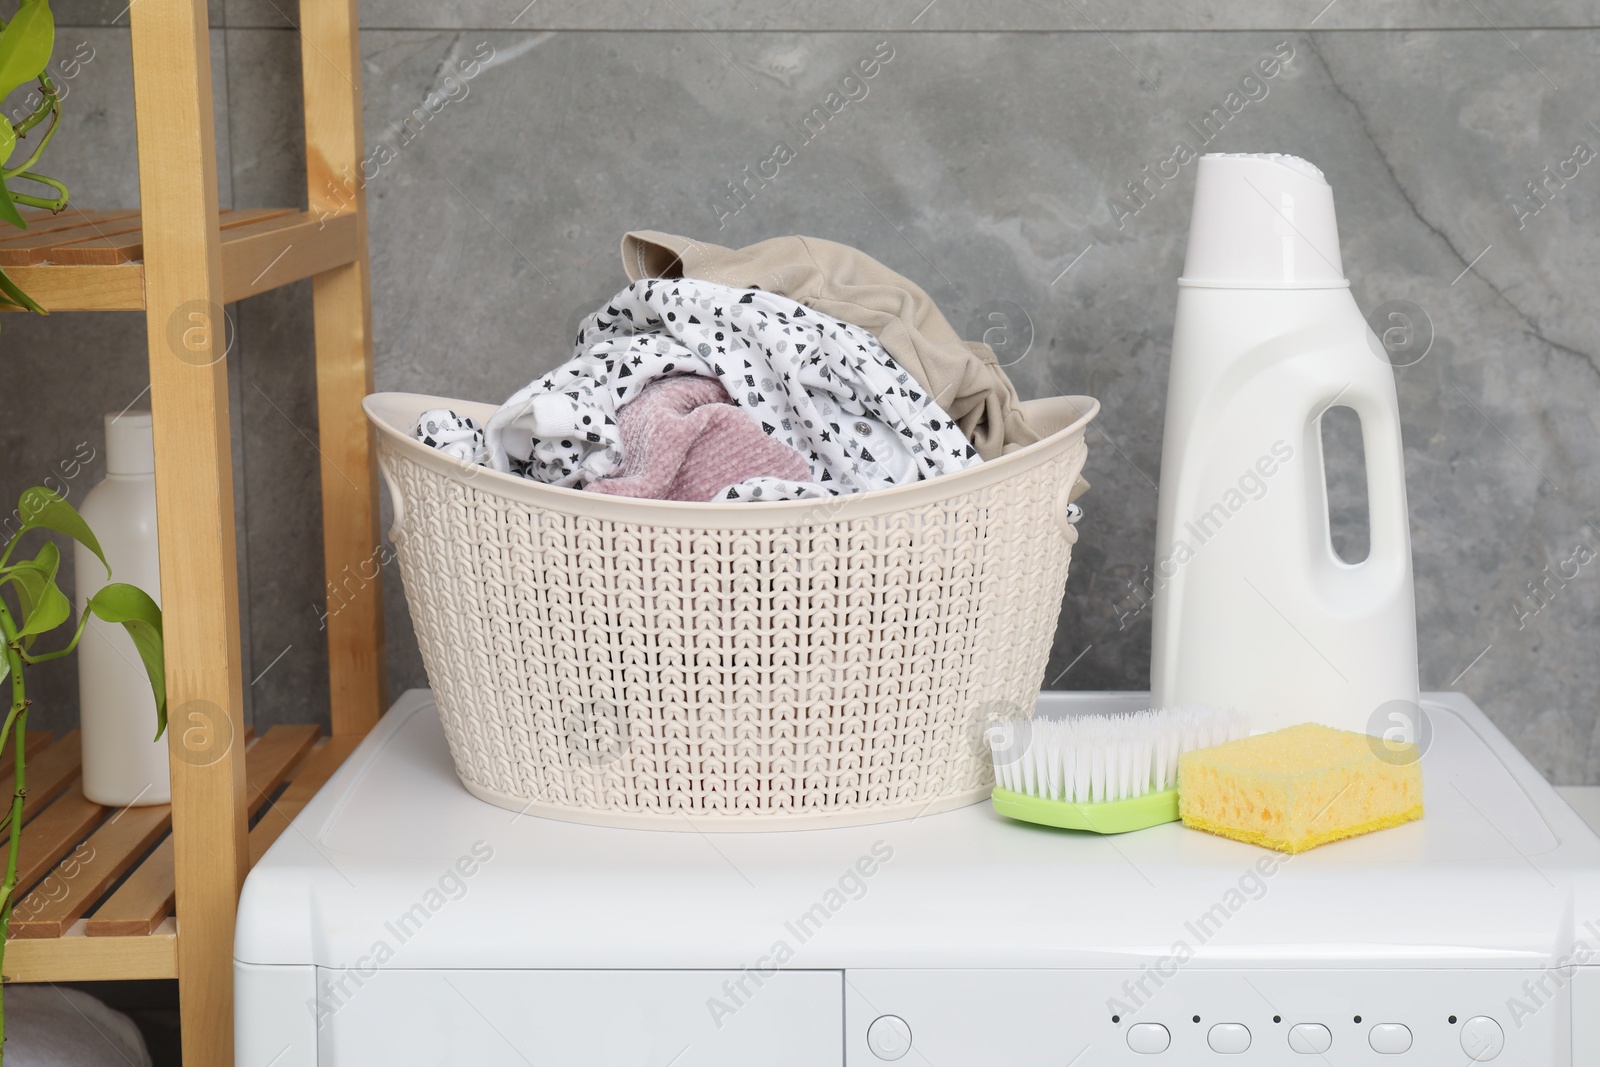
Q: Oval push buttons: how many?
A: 4